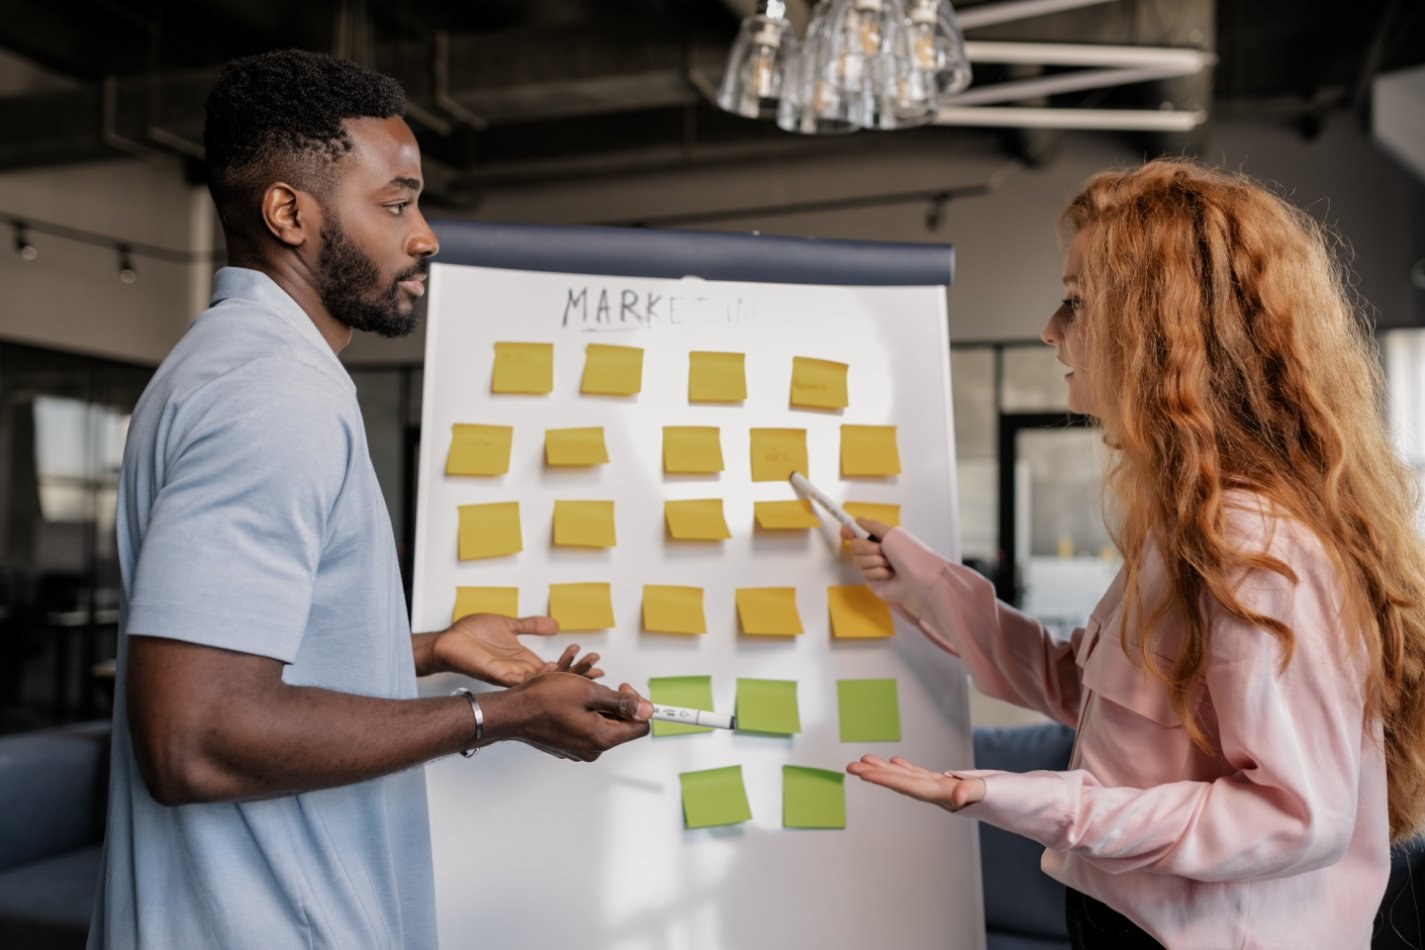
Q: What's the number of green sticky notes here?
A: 5